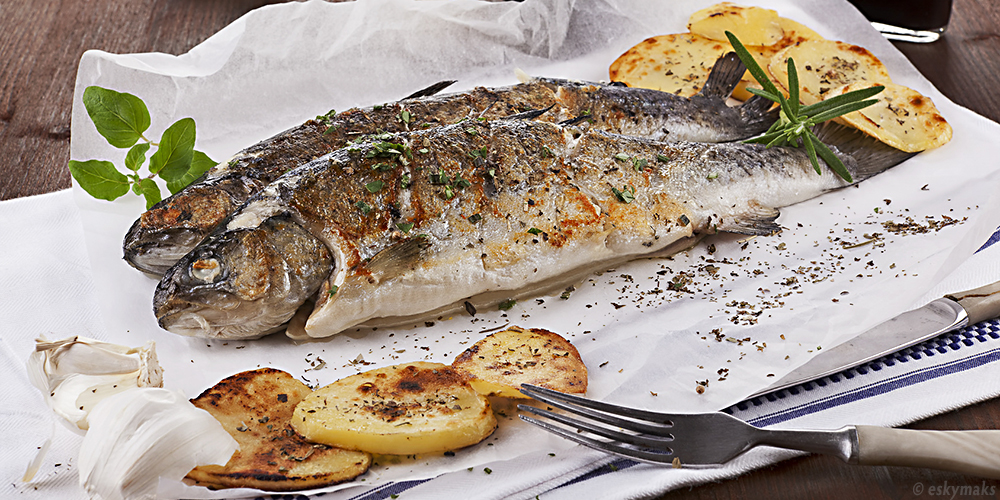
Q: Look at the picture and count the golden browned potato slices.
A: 8